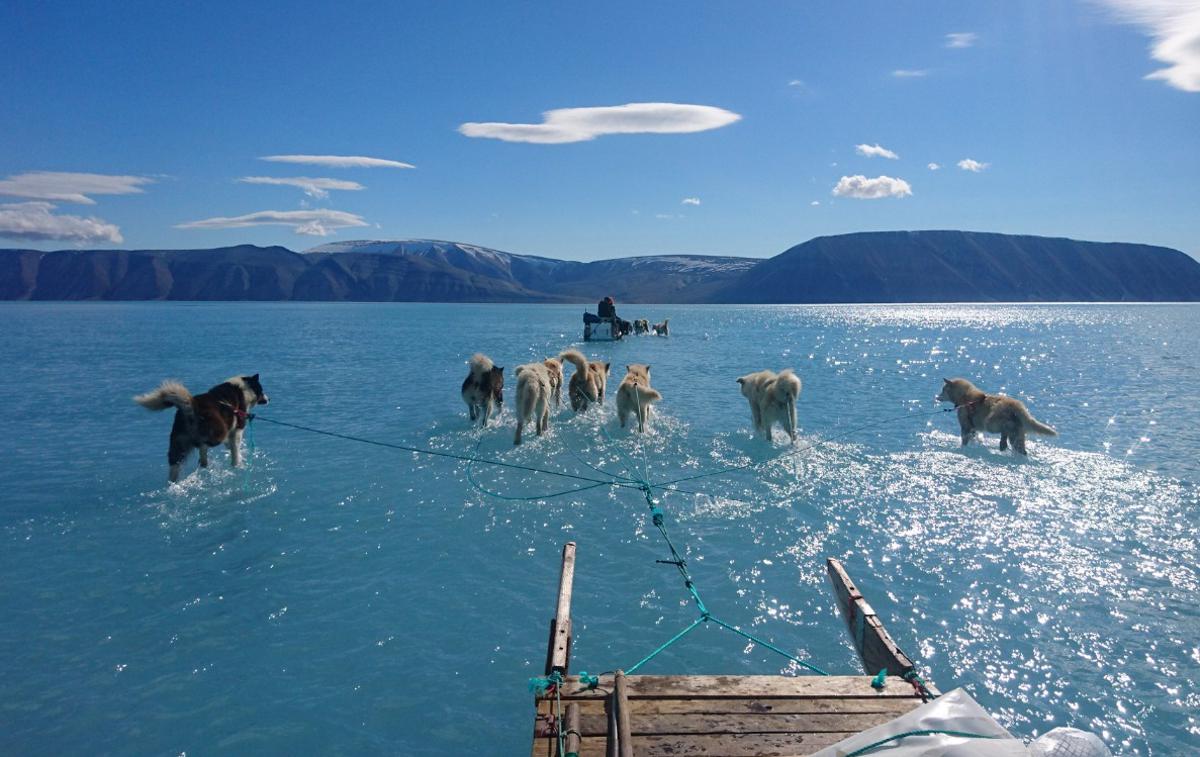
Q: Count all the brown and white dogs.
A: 2